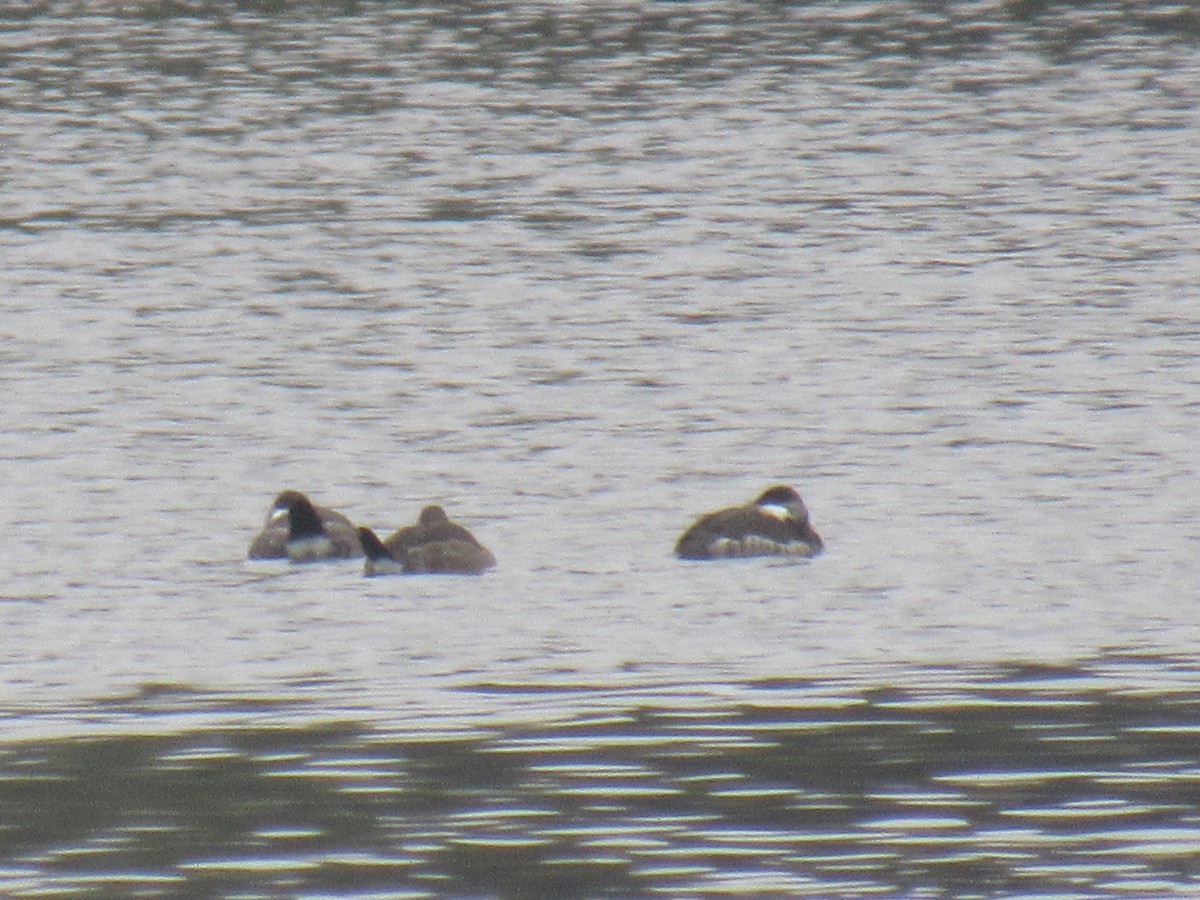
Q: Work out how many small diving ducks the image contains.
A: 3